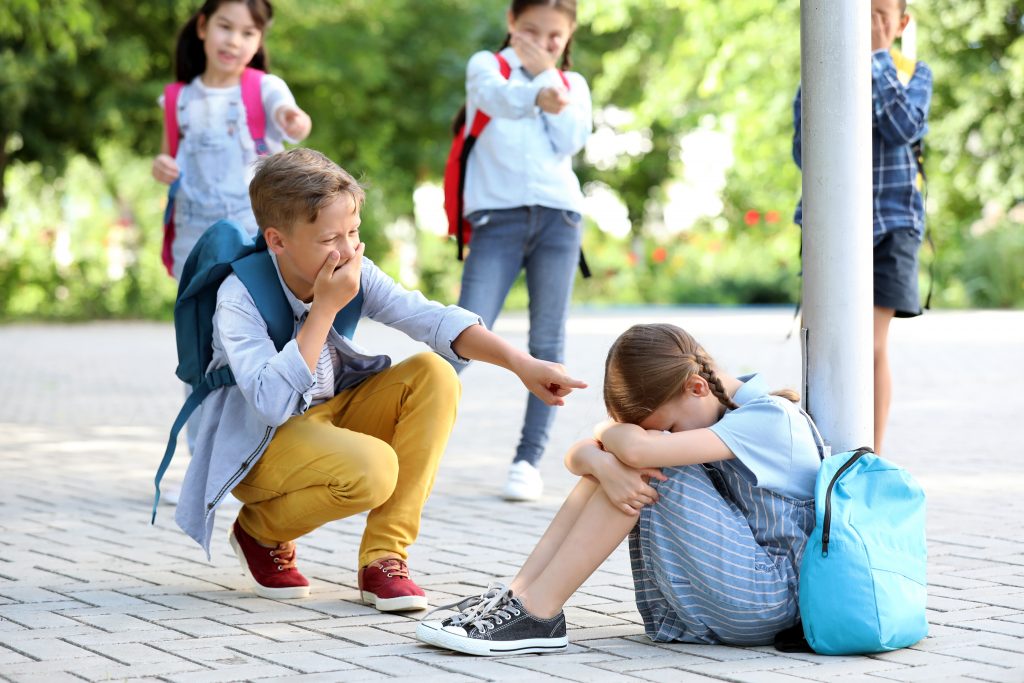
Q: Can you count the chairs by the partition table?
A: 0